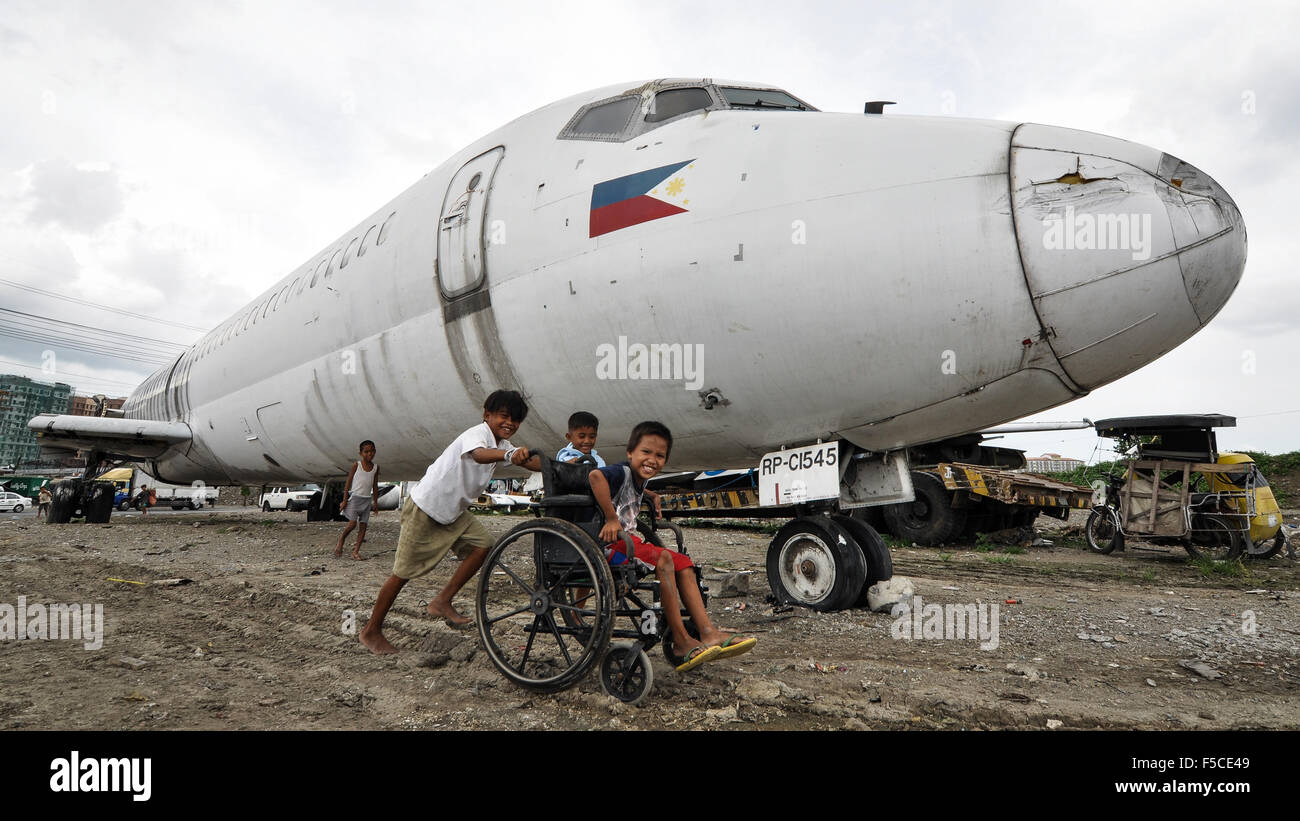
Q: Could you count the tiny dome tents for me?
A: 0